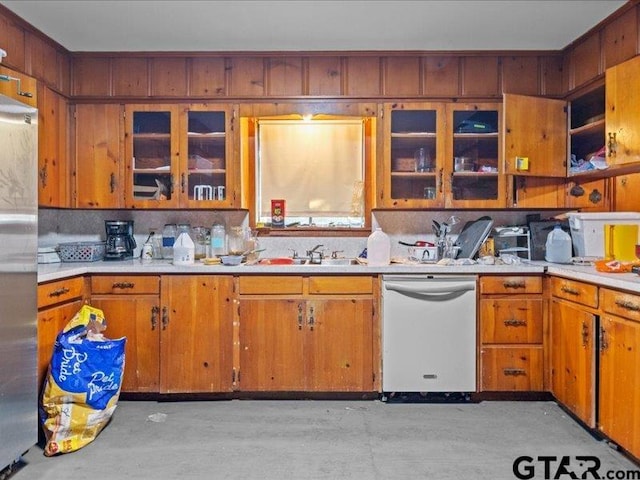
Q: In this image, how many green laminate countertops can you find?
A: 0